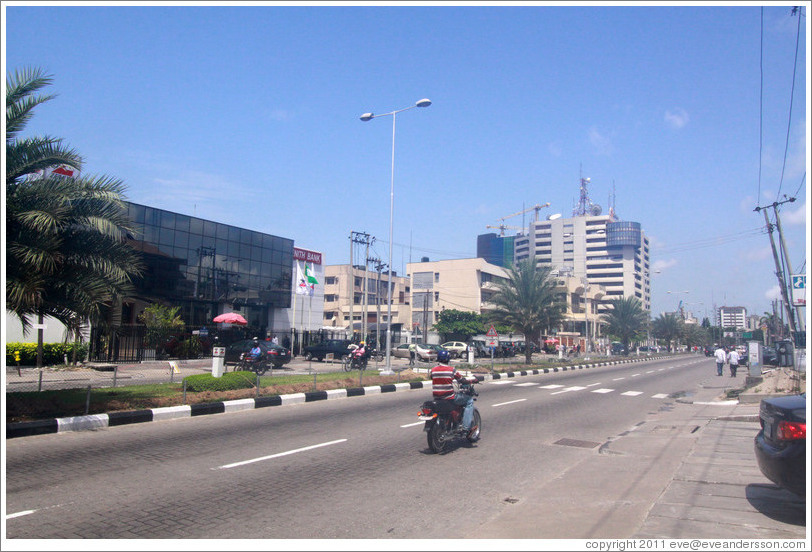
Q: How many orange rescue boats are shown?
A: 0